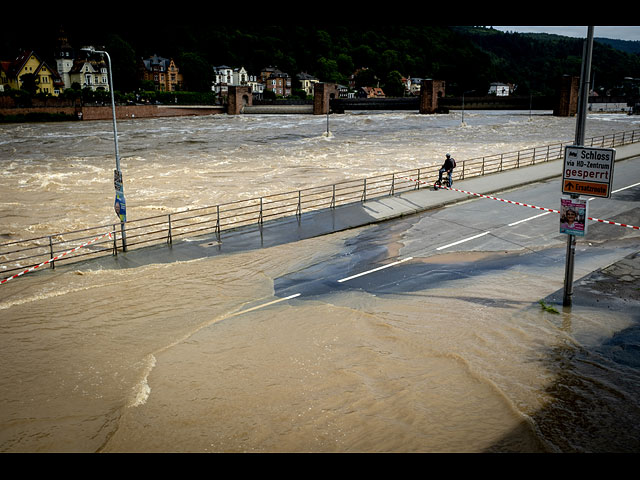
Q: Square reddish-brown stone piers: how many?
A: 4